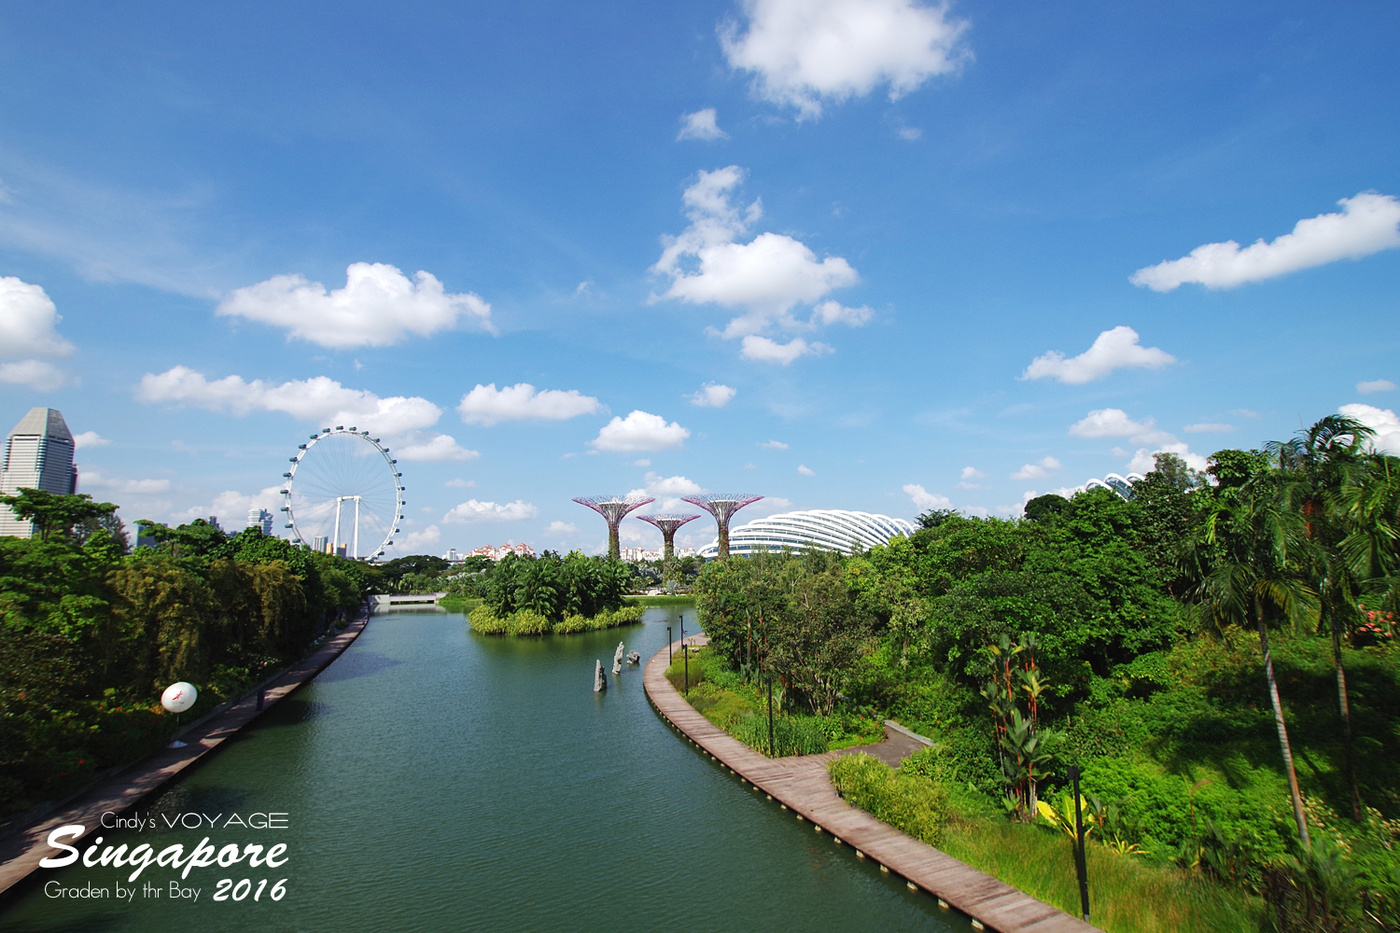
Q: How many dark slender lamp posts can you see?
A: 5